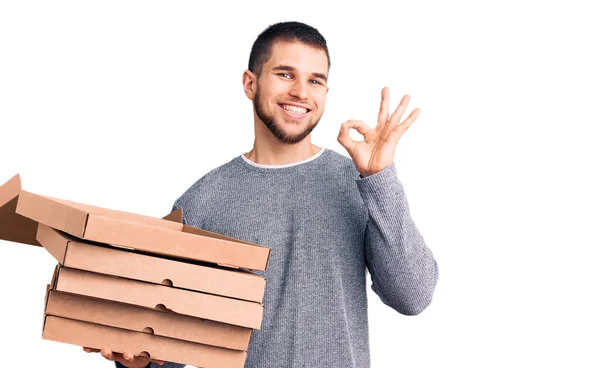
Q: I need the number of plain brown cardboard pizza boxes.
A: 5